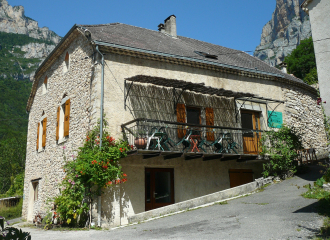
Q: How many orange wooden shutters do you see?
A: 6